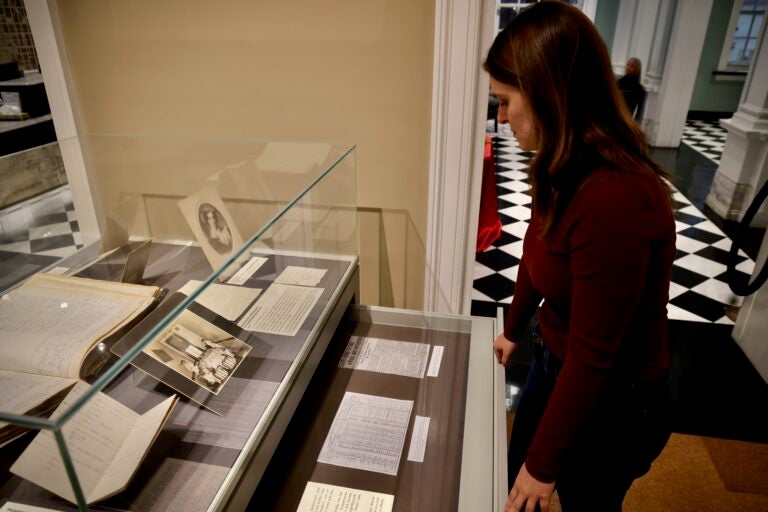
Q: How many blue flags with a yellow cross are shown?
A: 0